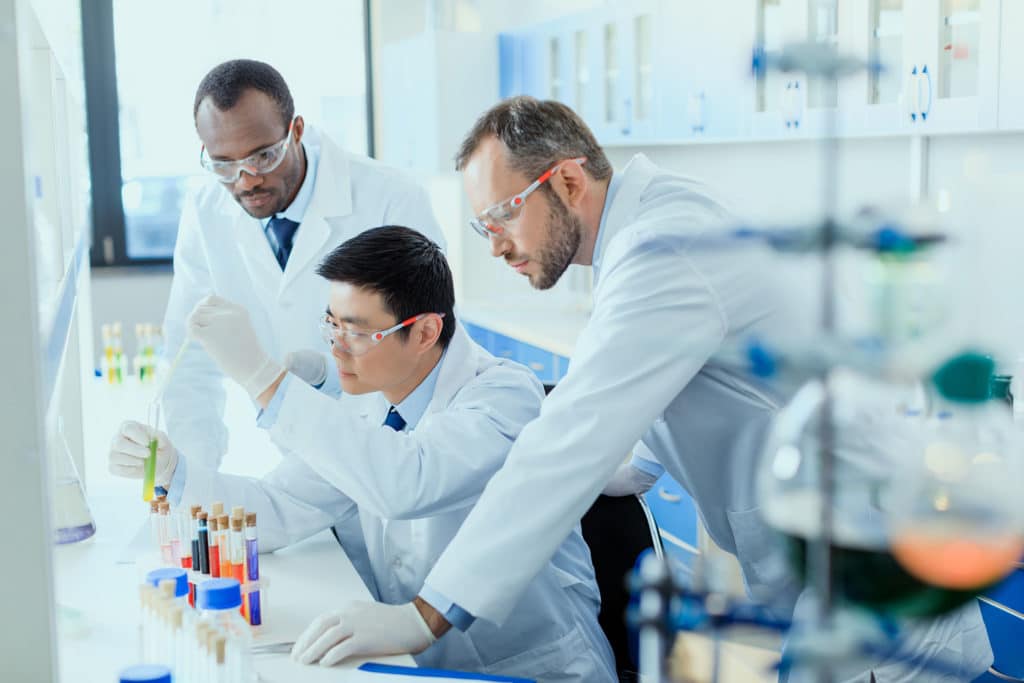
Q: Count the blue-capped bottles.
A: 3